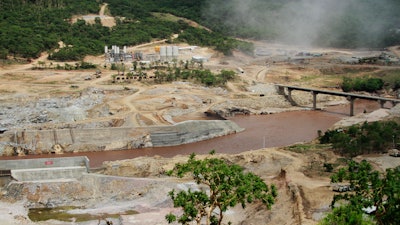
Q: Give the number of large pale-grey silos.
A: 3